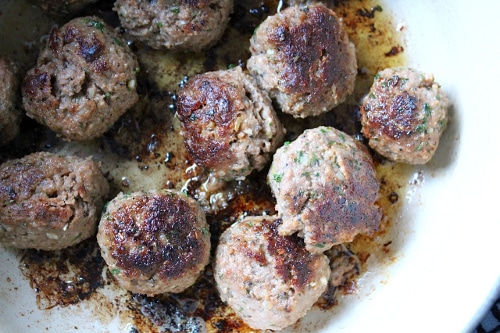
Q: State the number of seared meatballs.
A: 11